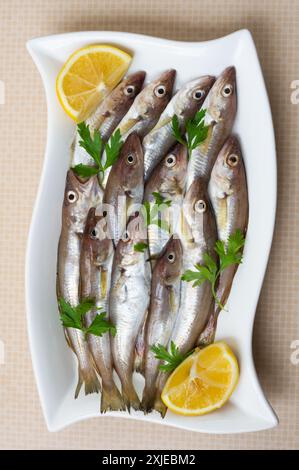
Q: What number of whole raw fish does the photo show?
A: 12